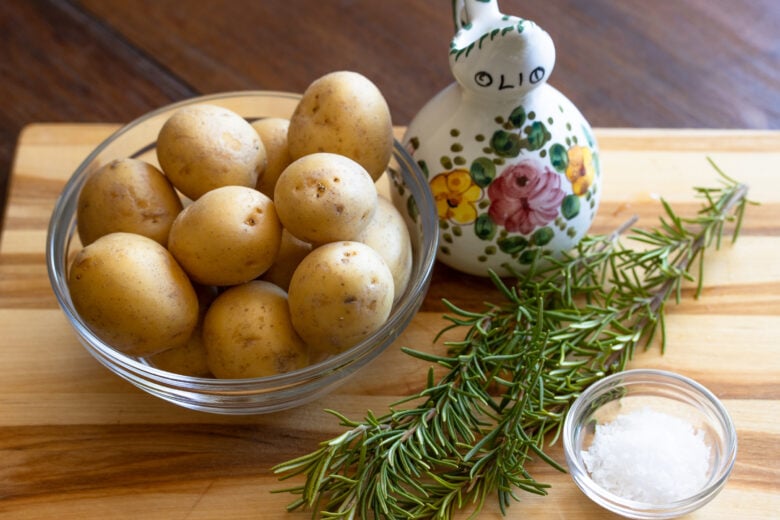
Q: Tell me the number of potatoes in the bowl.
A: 12